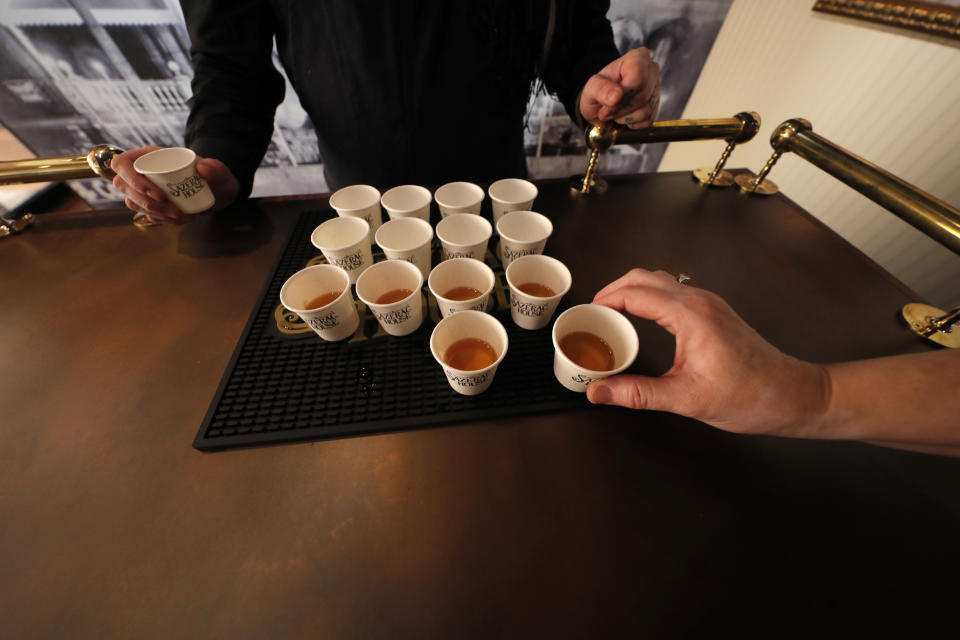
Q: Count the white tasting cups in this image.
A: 15